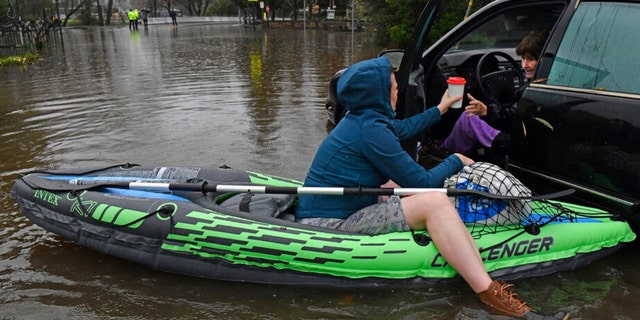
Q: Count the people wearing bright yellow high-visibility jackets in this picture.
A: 2